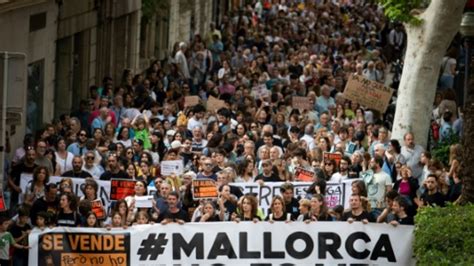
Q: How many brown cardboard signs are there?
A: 4